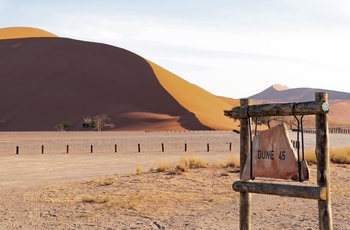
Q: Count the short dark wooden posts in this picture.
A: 10